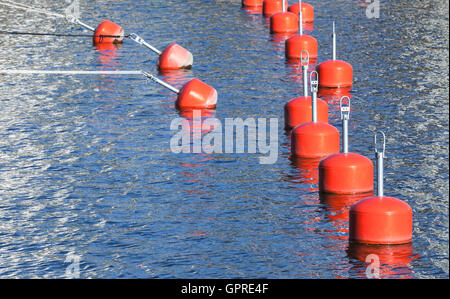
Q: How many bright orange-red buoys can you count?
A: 13